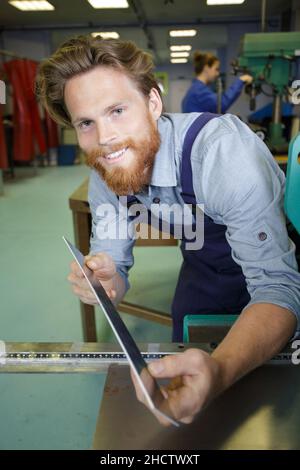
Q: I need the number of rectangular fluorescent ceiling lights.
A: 8